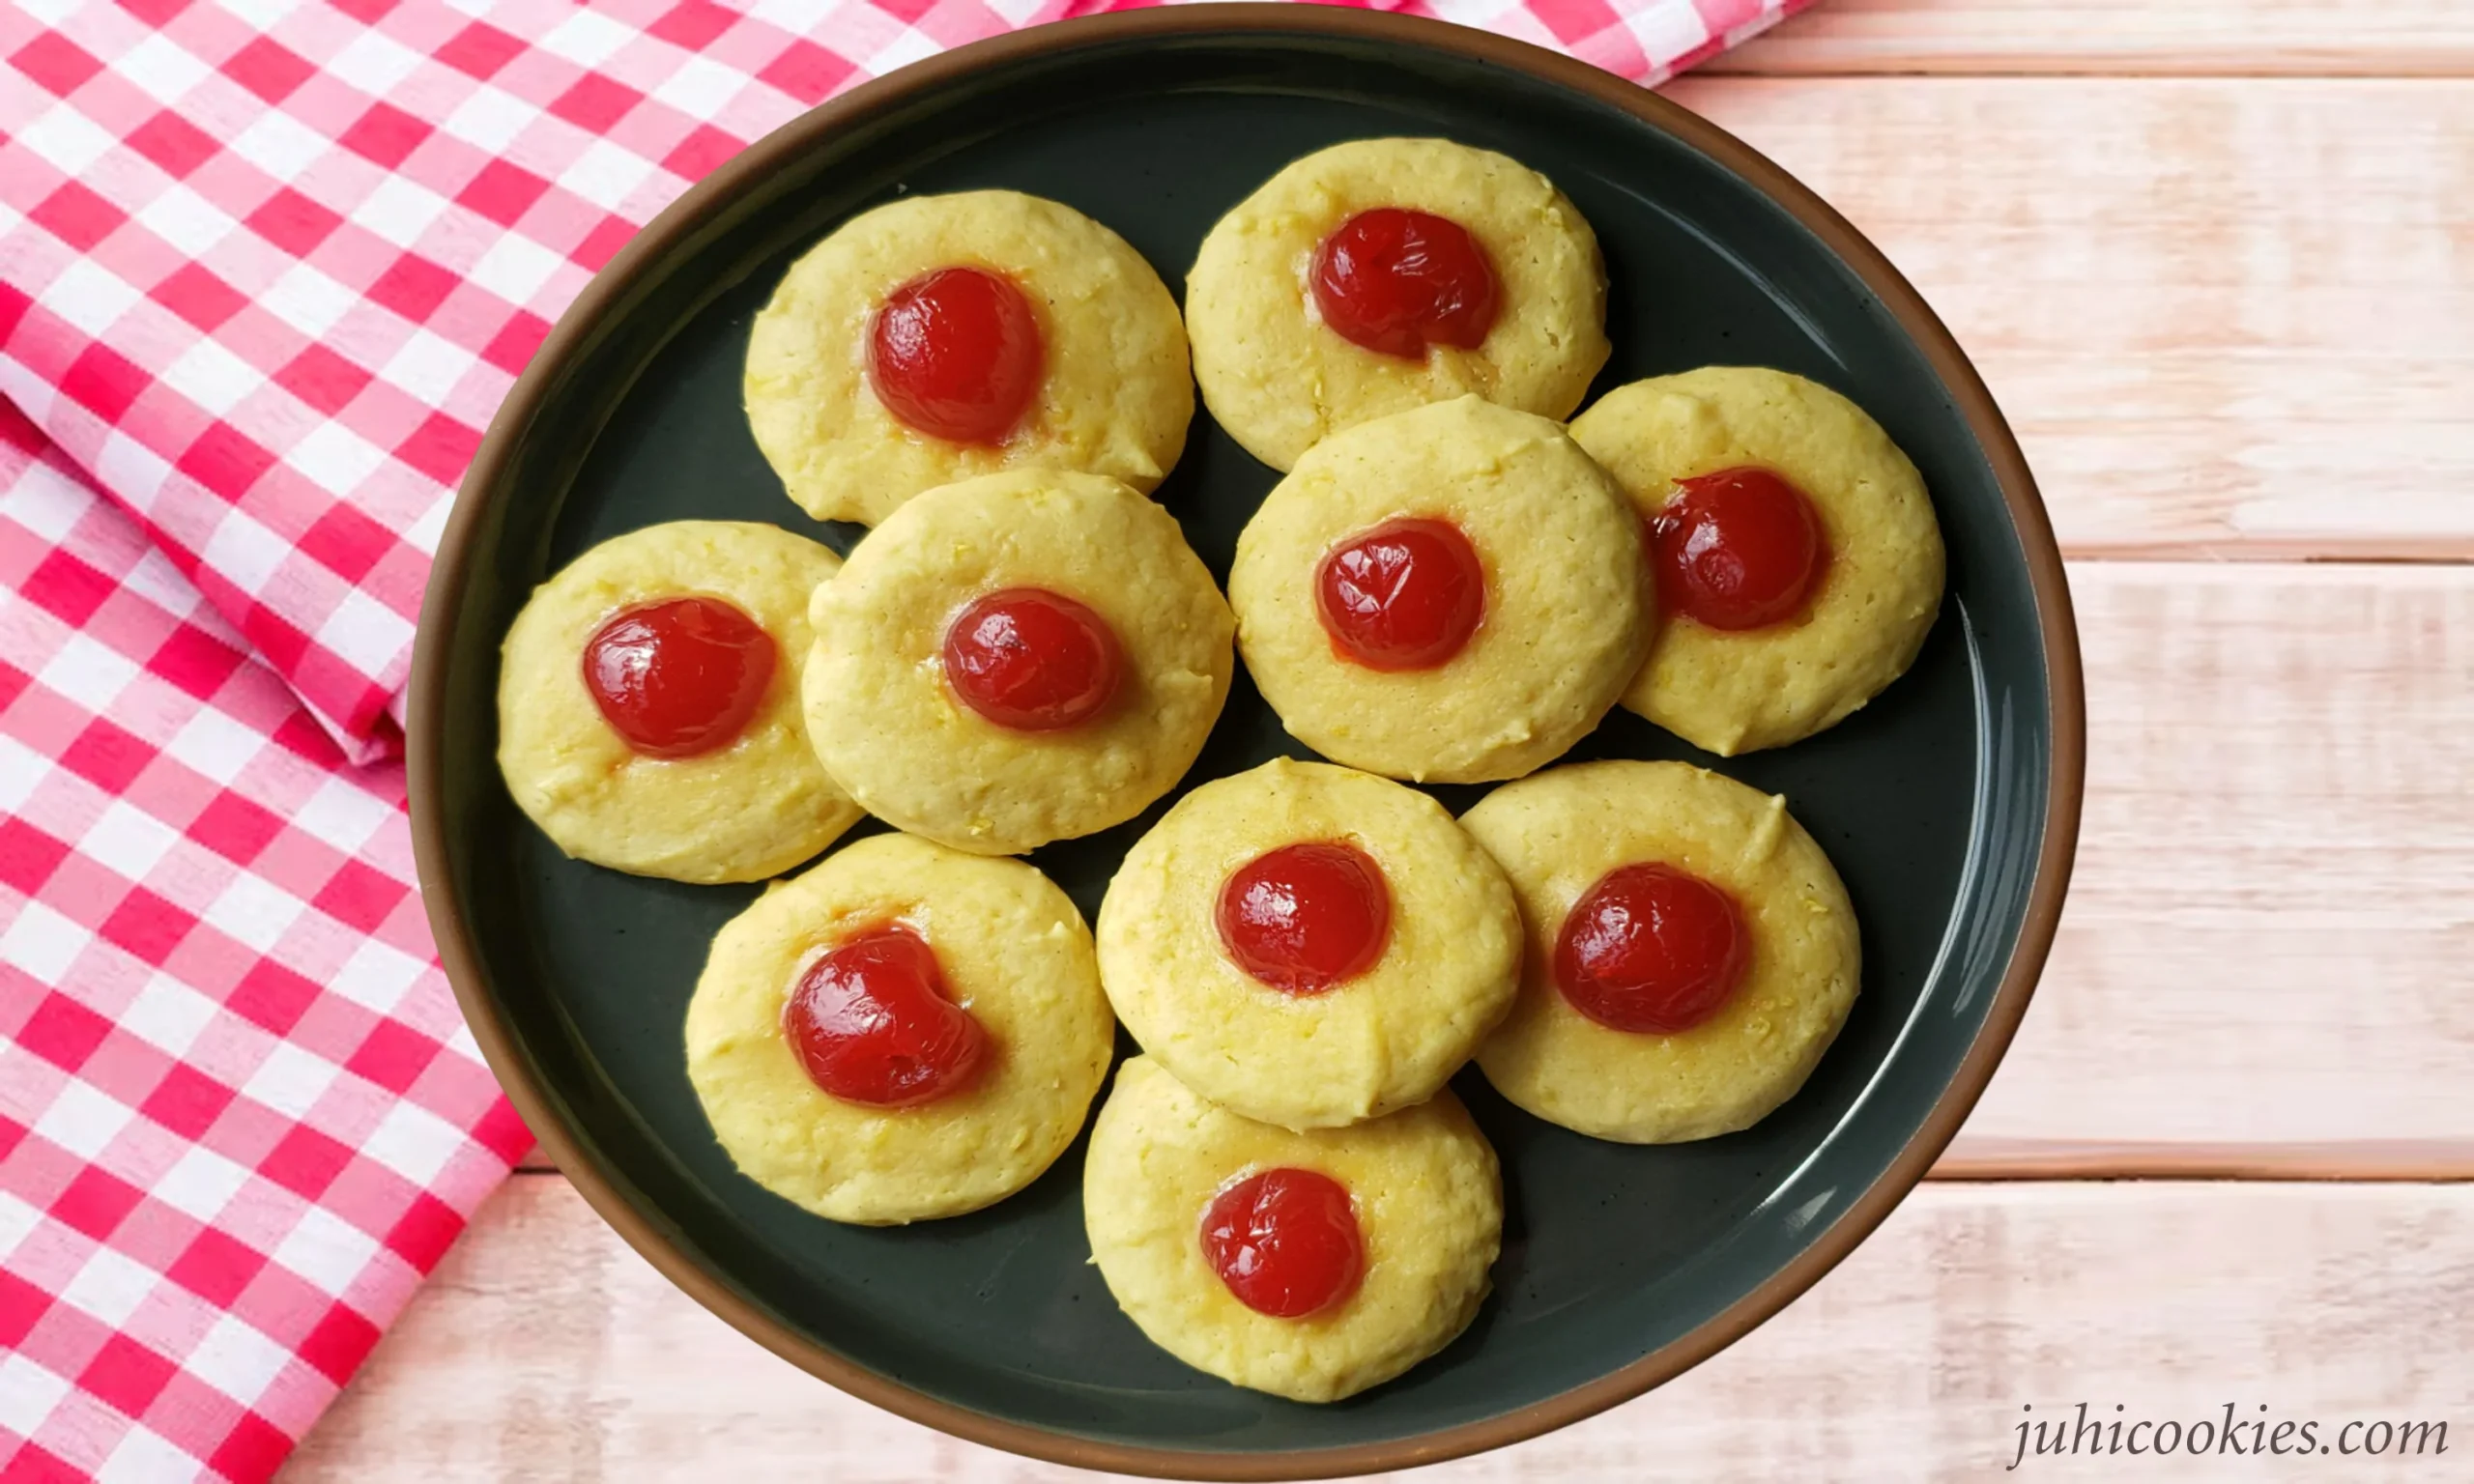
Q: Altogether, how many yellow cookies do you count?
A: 10